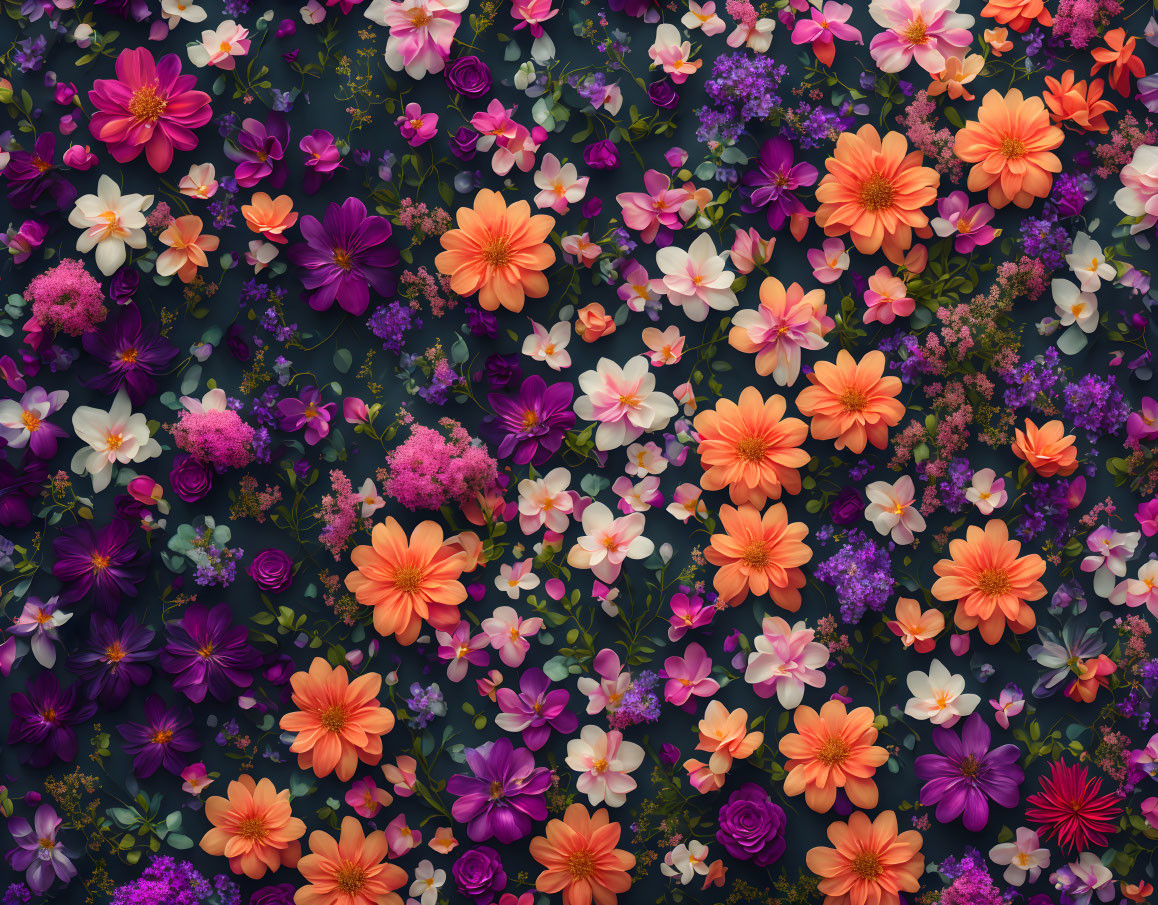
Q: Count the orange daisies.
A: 14